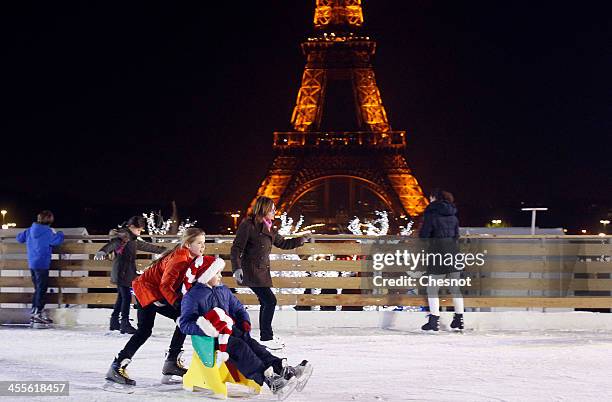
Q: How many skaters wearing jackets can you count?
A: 6